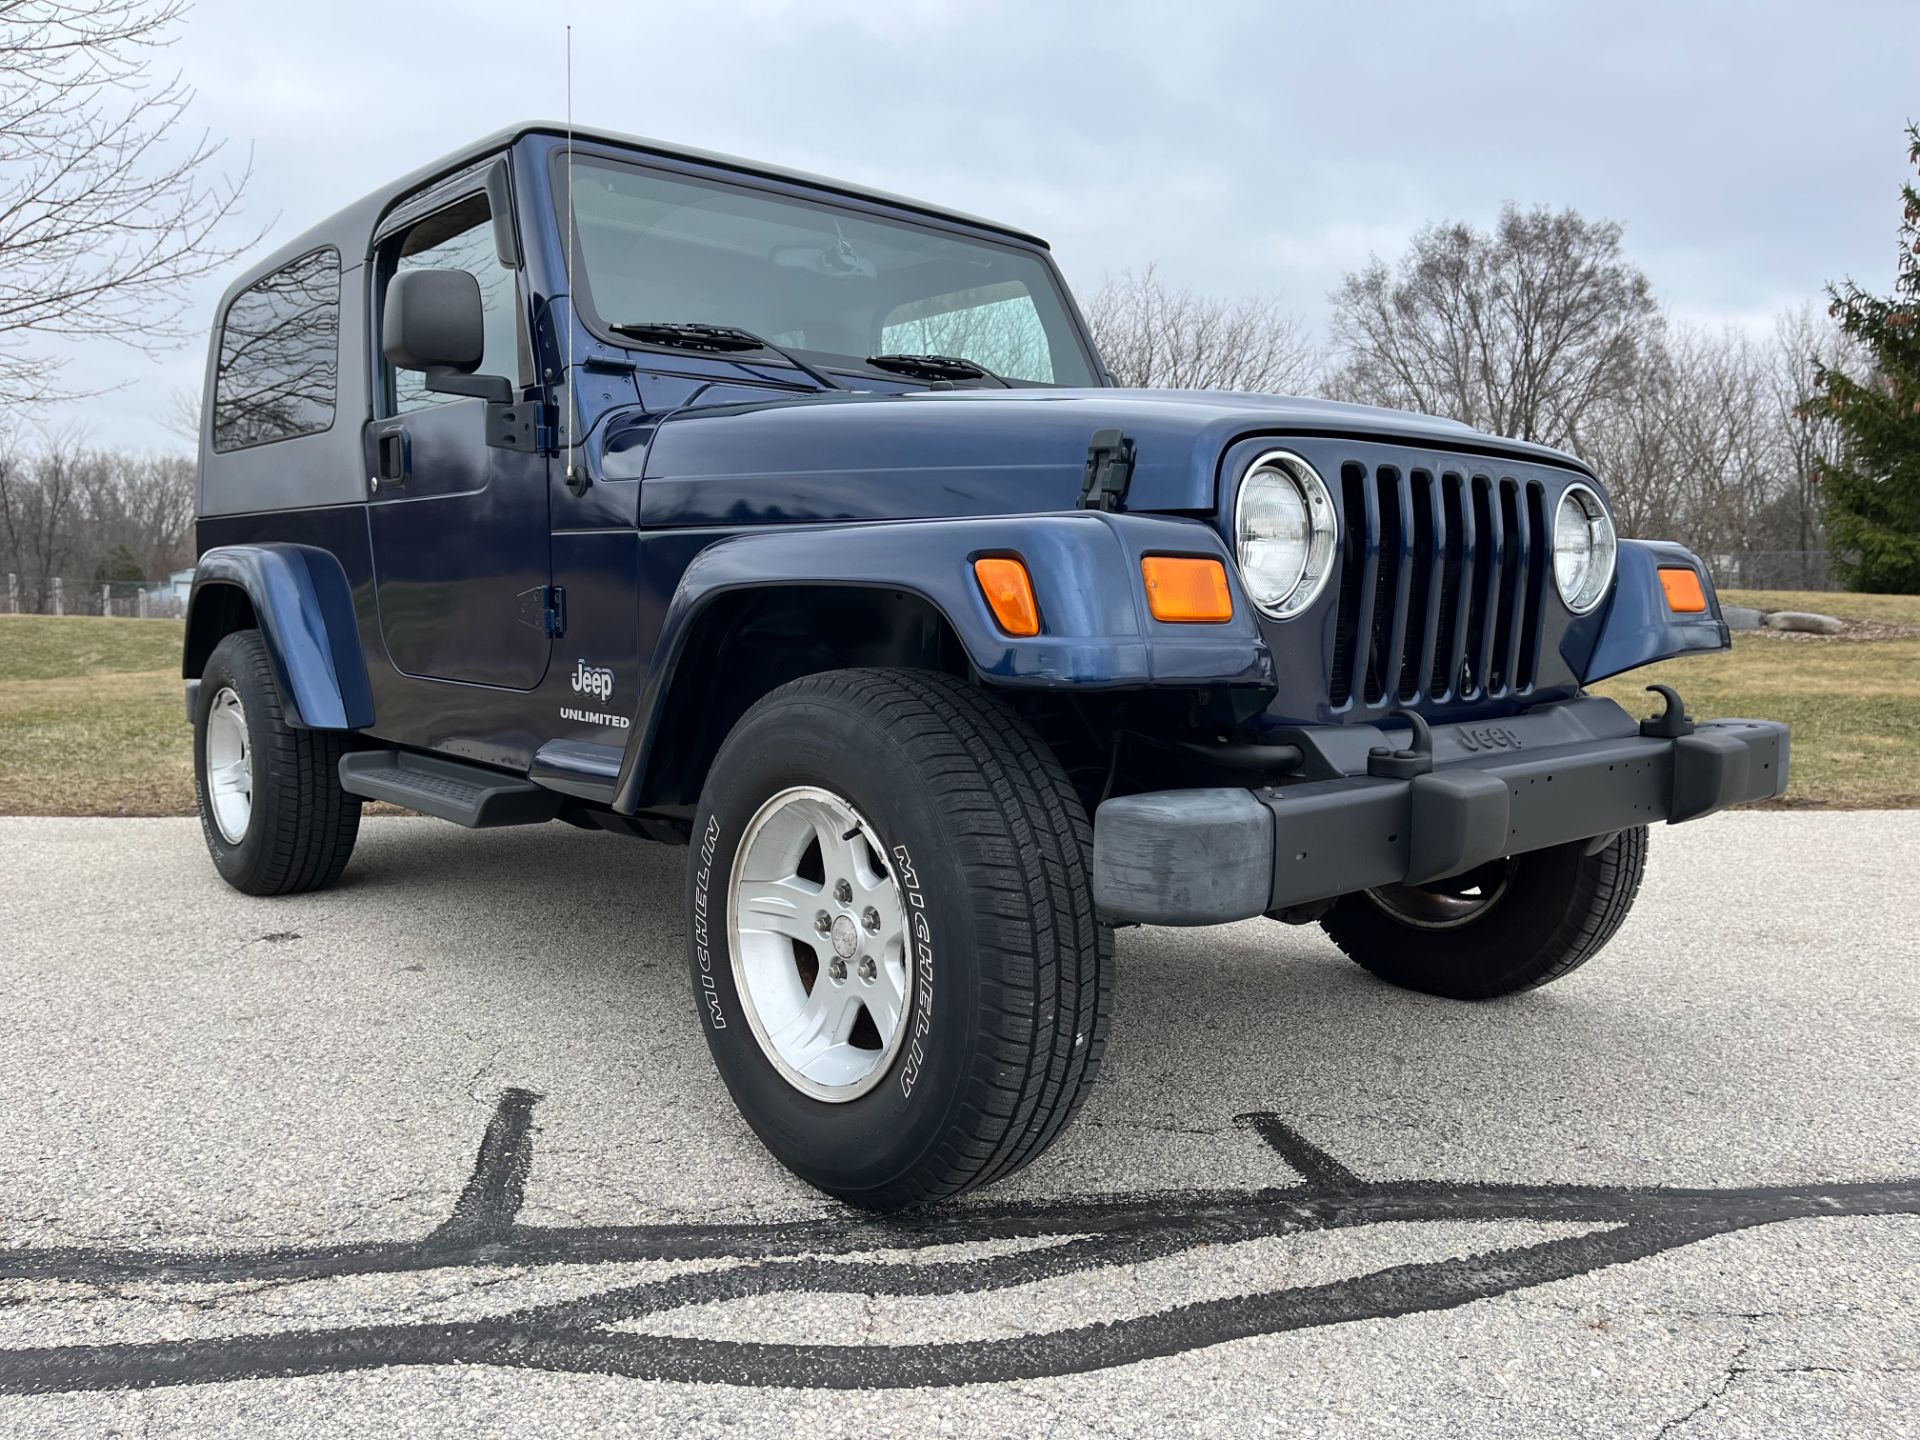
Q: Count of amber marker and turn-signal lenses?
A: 3